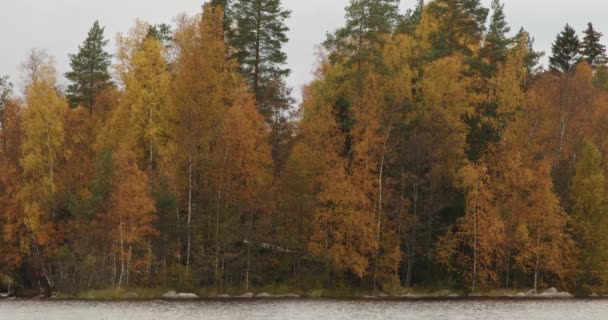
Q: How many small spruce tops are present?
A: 2